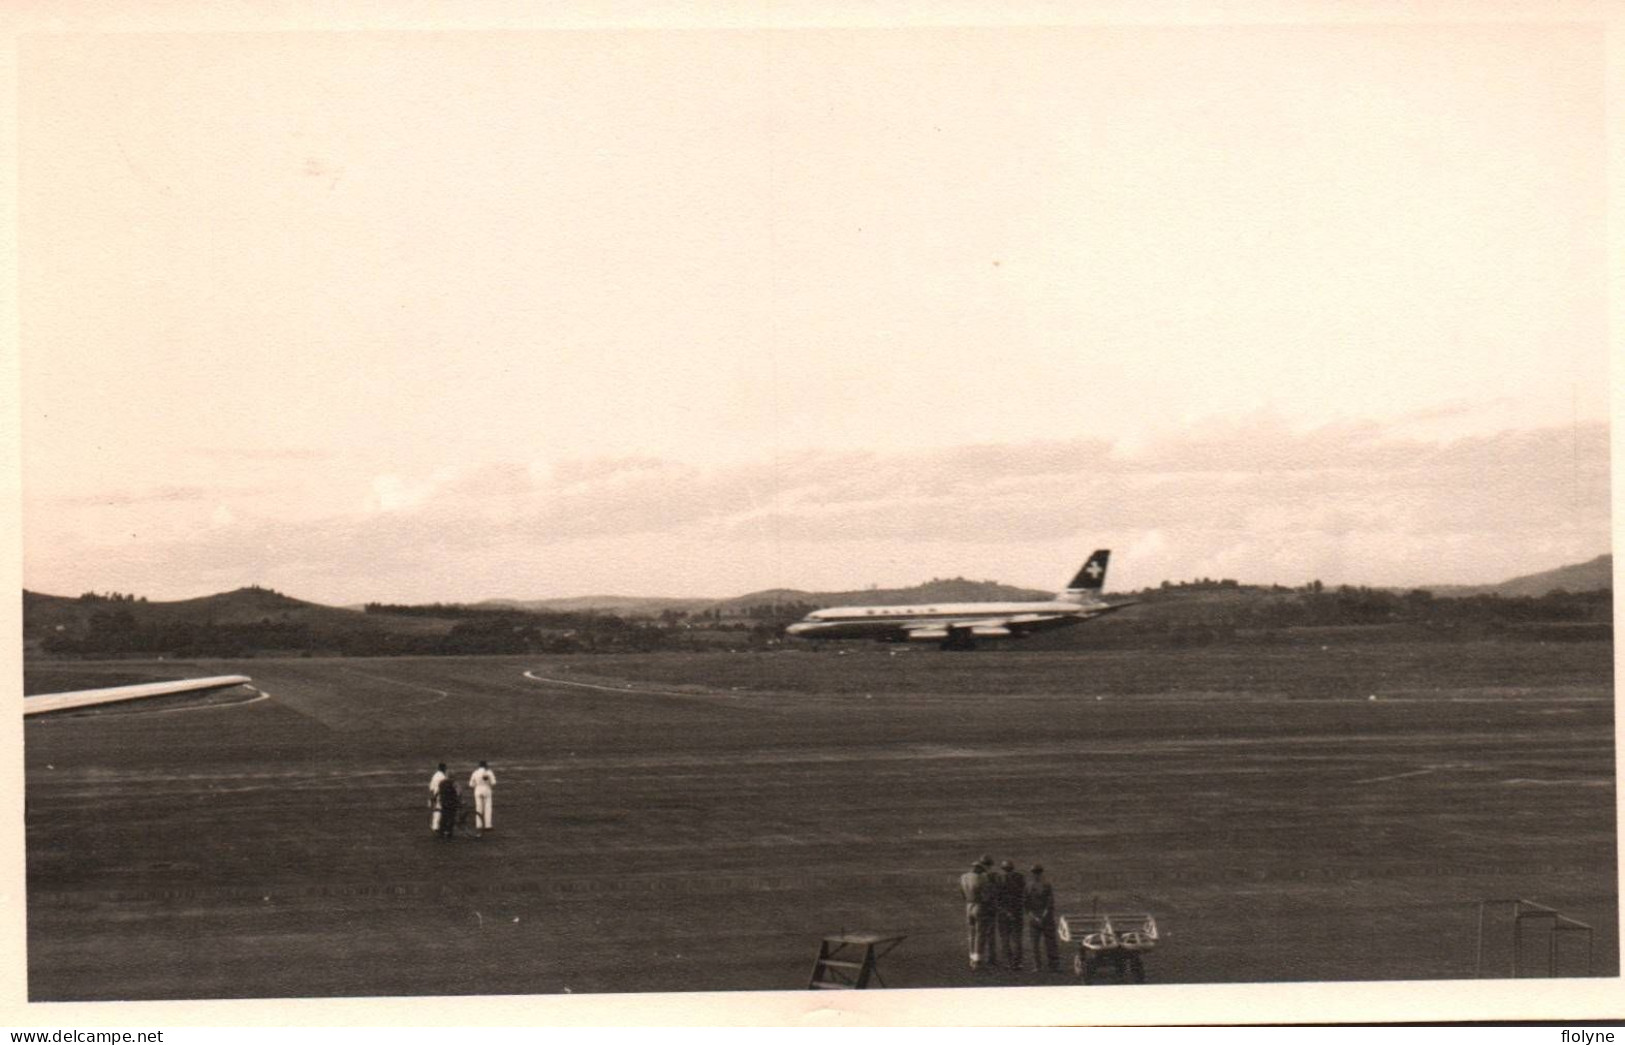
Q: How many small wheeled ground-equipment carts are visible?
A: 1